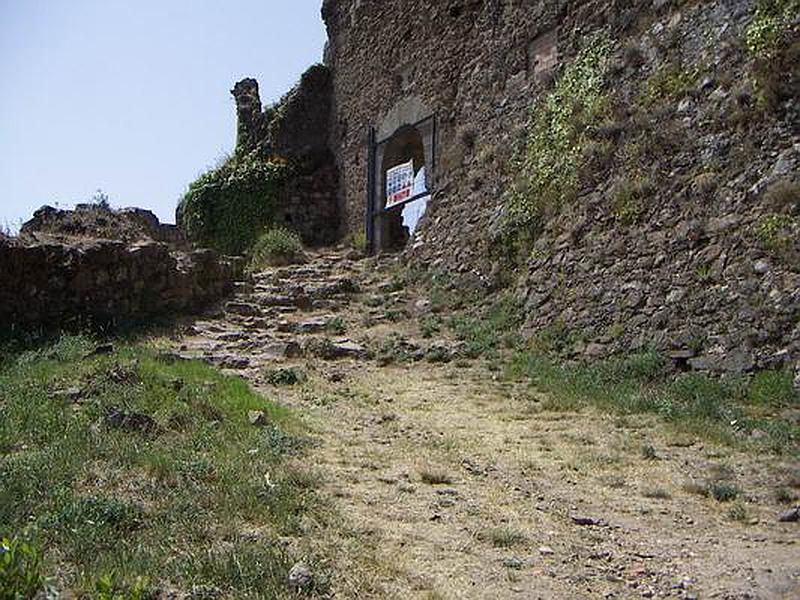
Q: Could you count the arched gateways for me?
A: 1